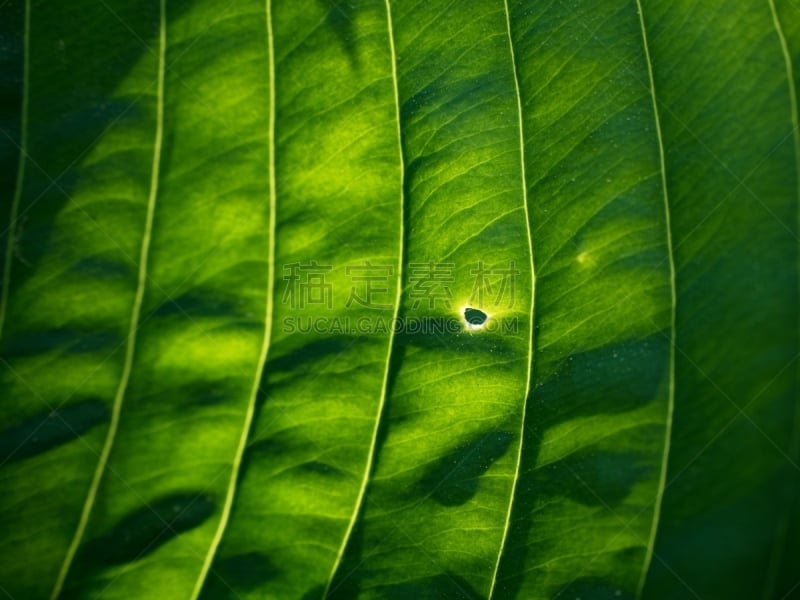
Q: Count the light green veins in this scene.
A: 7